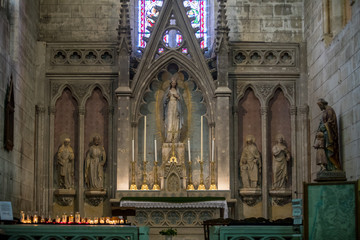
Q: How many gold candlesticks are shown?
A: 6